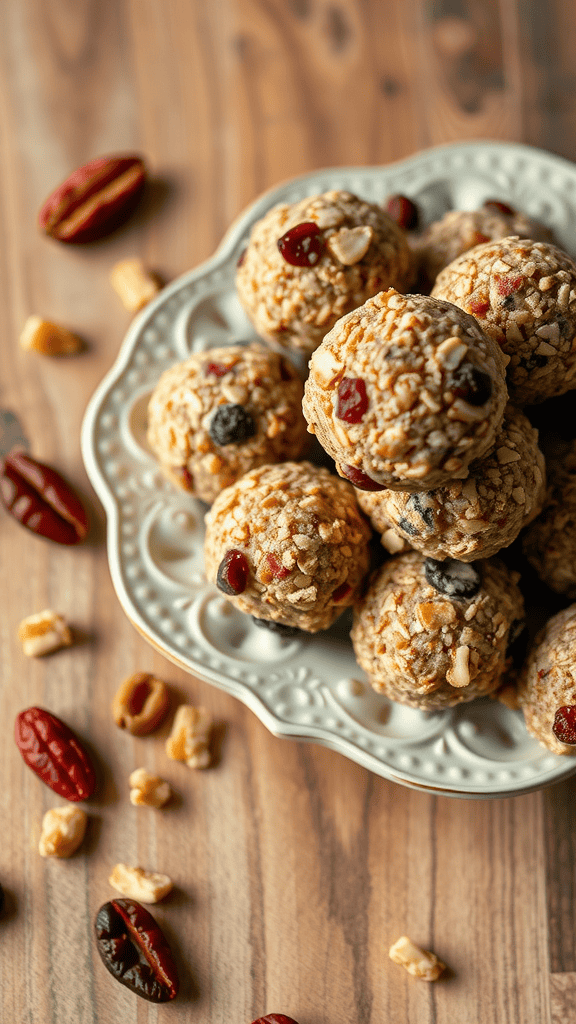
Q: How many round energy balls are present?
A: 10